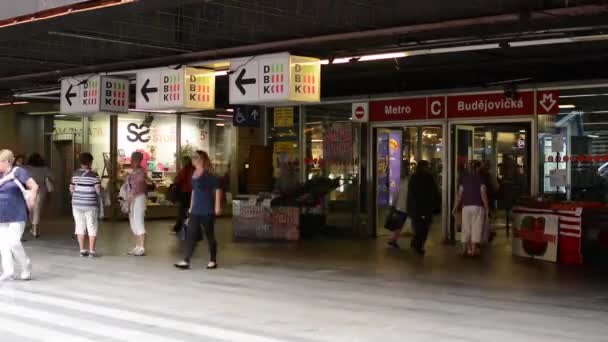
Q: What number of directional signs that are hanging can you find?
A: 3